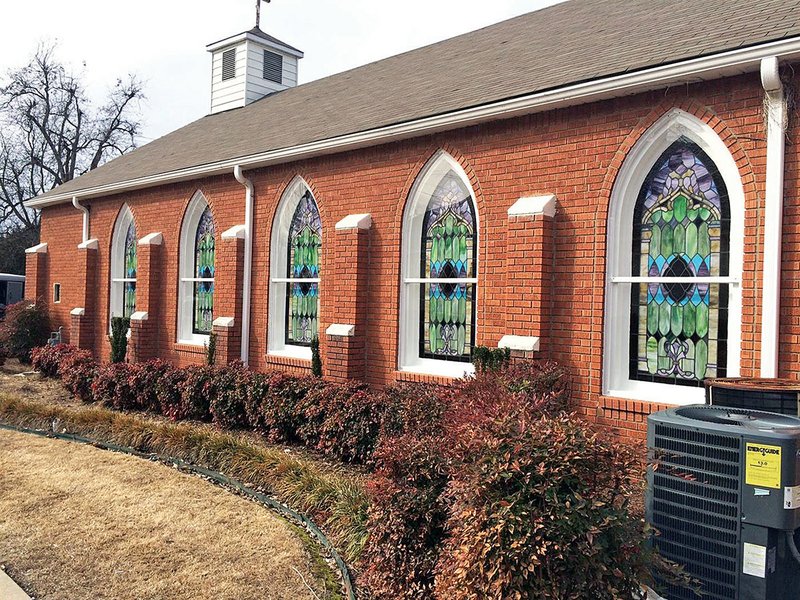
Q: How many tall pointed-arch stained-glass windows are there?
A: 5